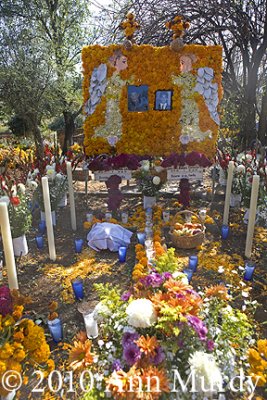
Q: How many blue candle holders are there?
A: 11